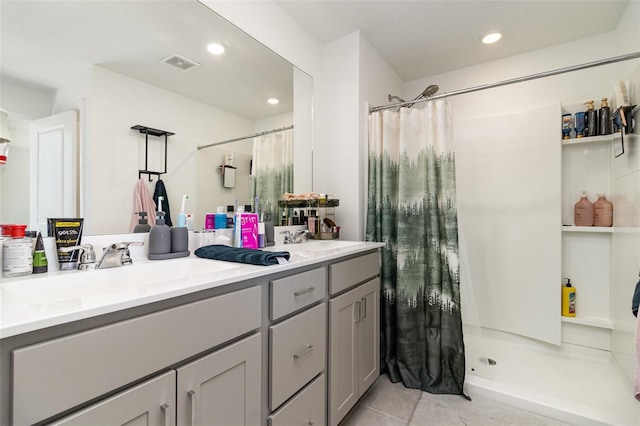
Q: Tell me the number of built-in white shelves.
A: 3